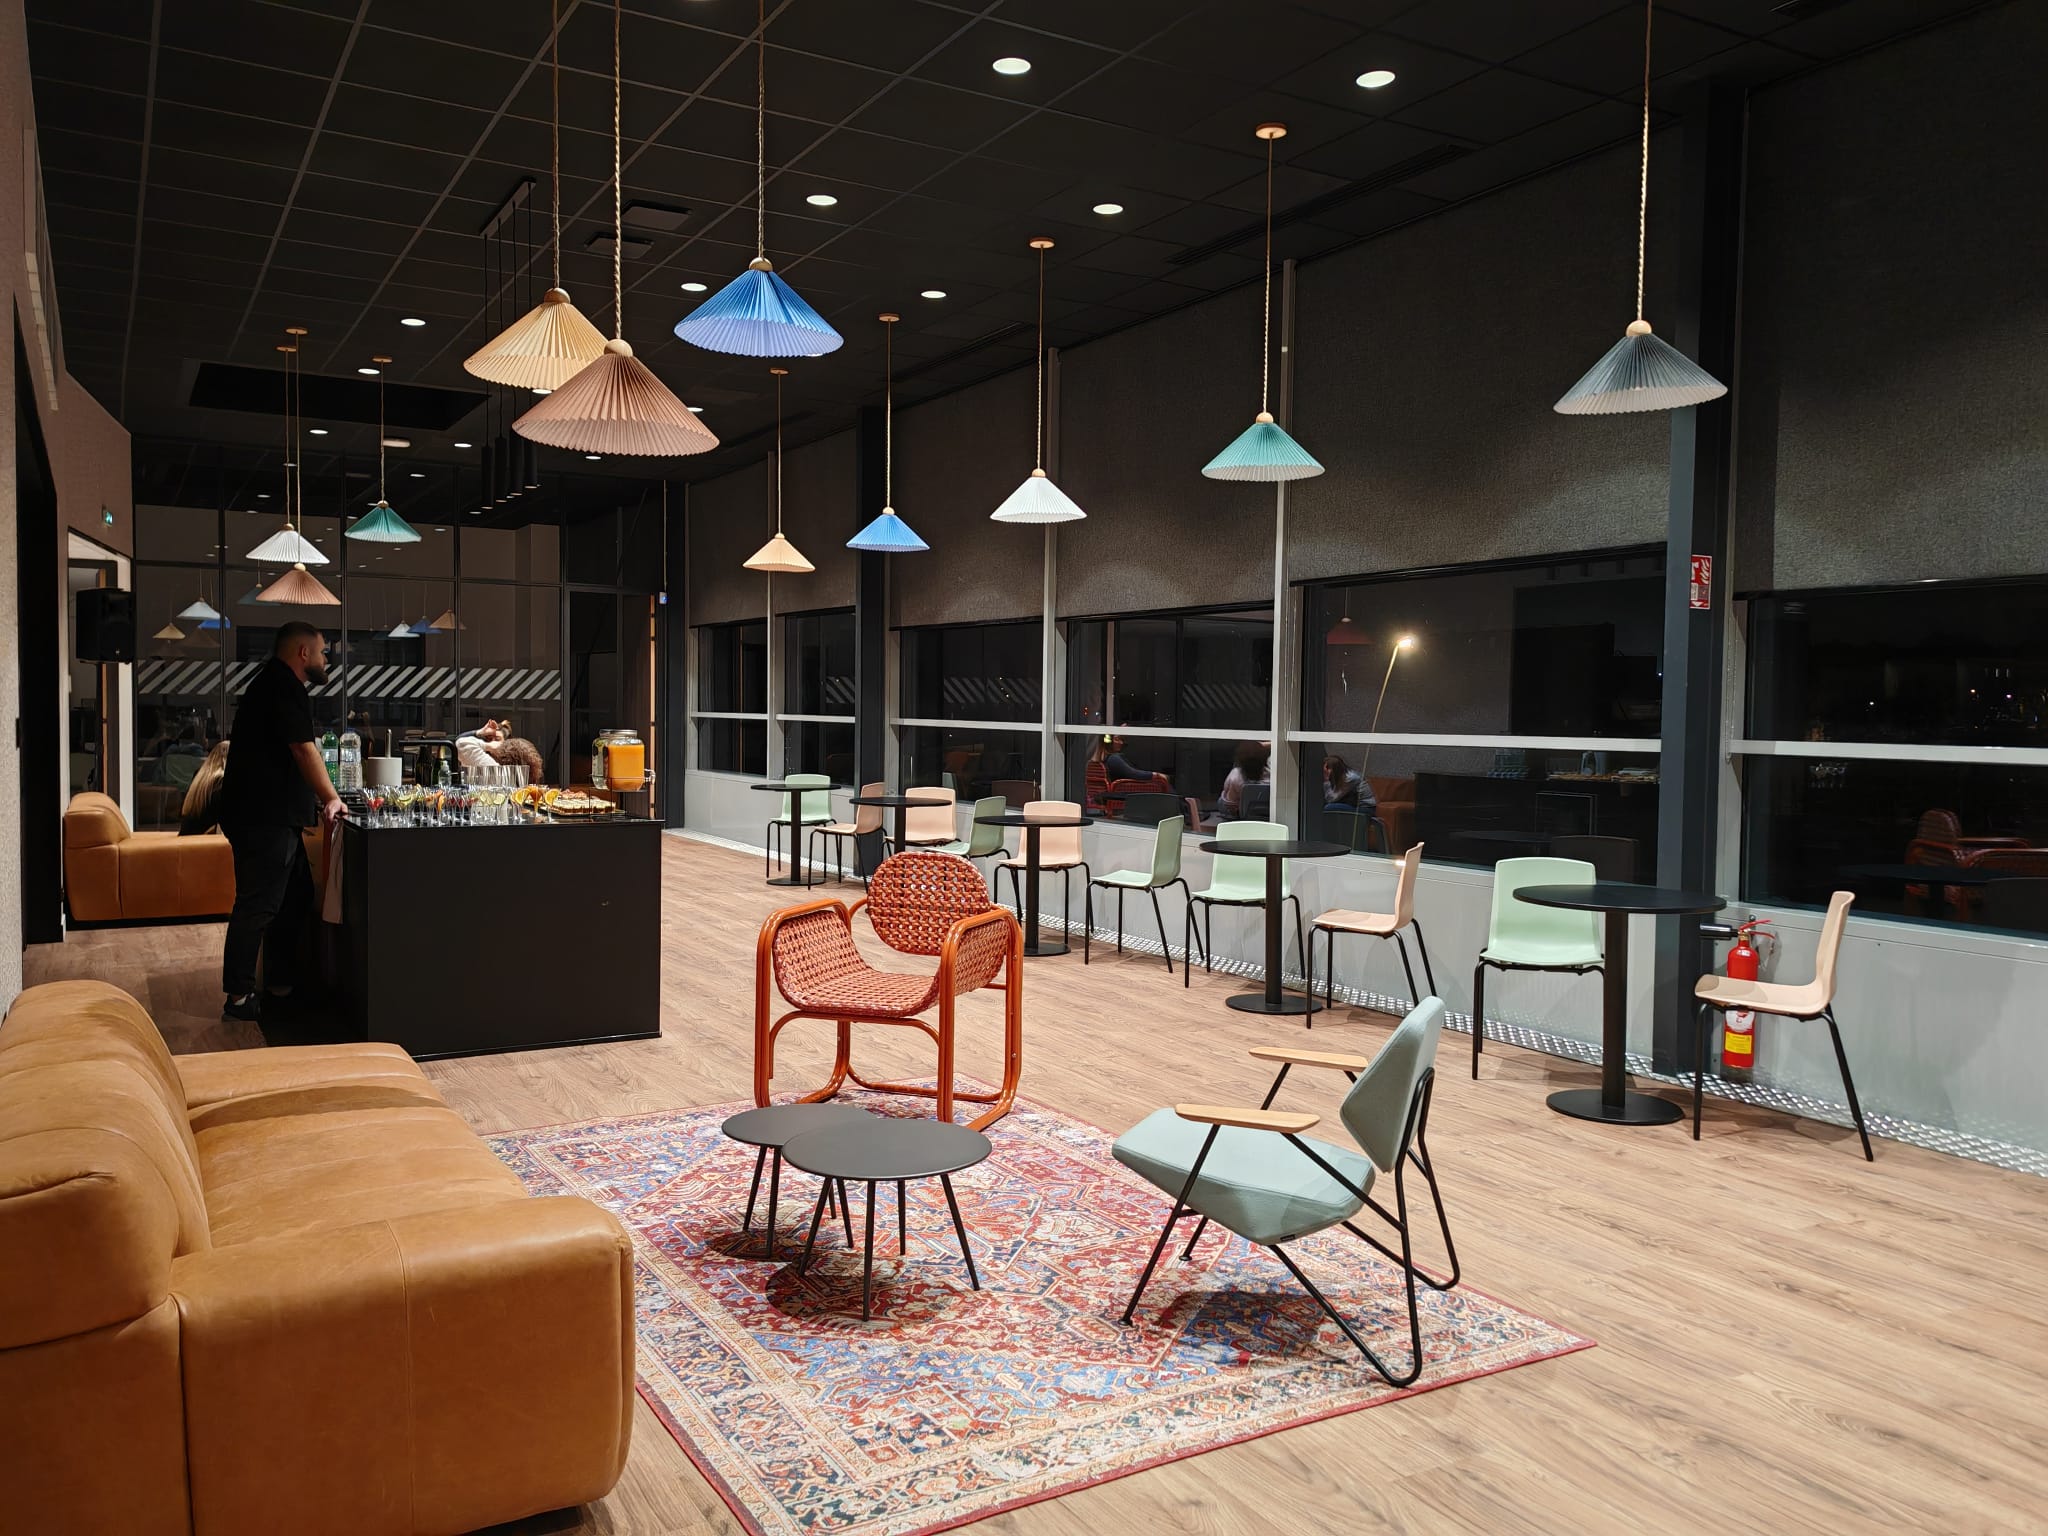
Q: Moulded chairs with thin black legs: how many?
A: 10